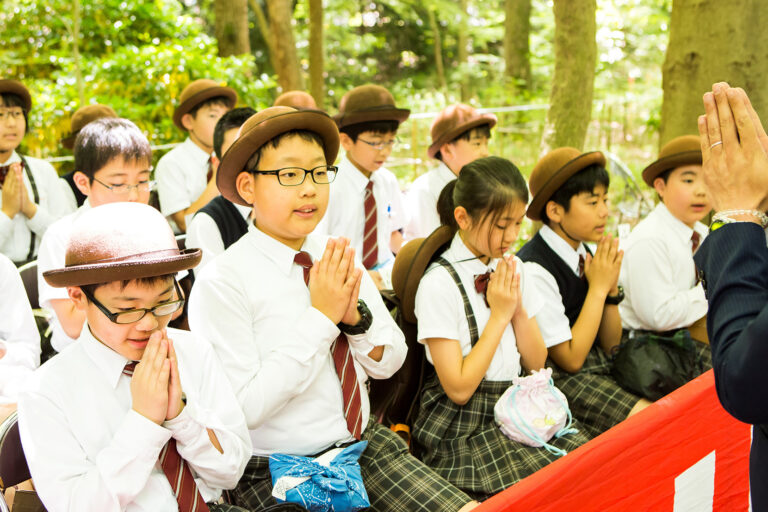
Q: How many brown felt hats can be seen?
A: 11